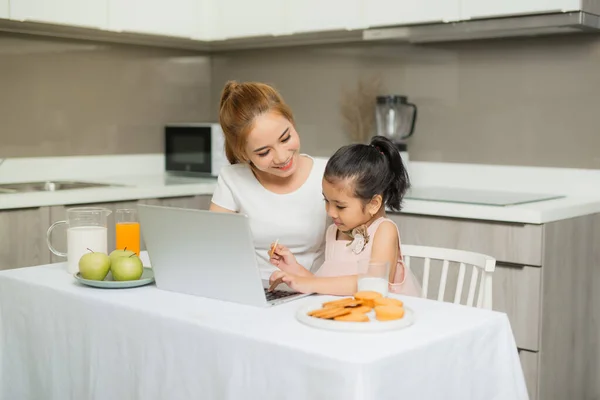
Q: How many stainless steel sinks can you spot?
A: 1